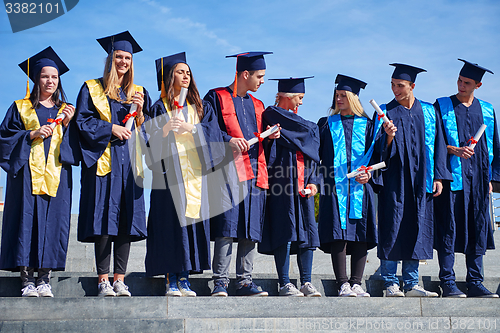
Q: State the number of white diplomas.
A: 8